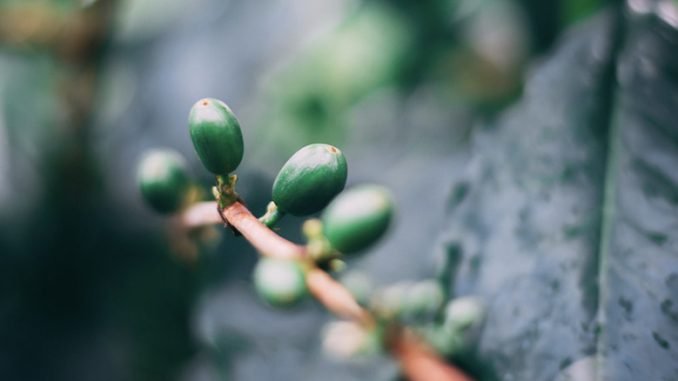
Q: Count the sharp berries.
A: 2